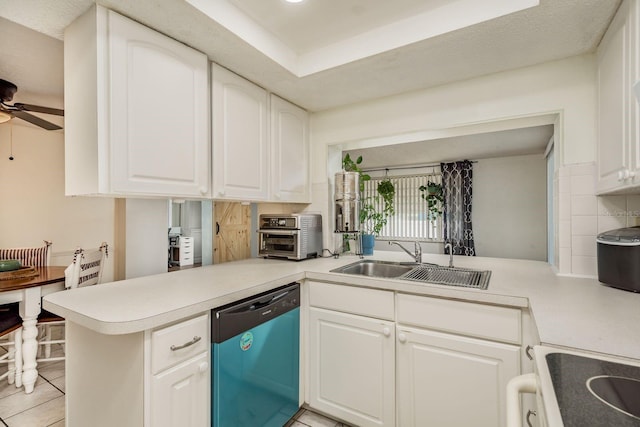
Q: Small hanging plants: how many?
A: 2